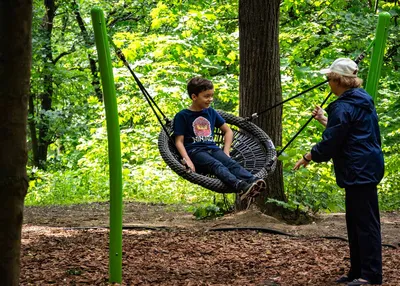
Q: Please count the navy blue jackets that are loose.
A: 1